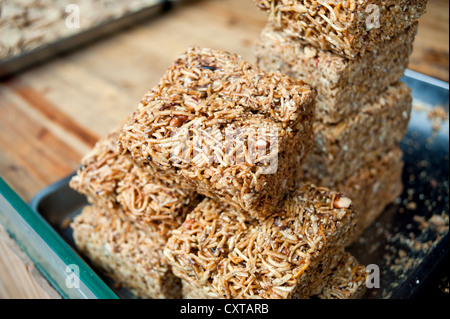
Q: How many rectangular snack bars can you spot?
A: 9